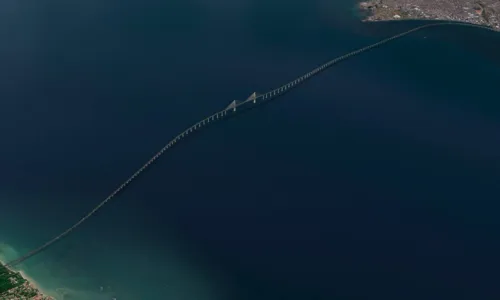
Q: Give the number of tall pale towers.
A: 2